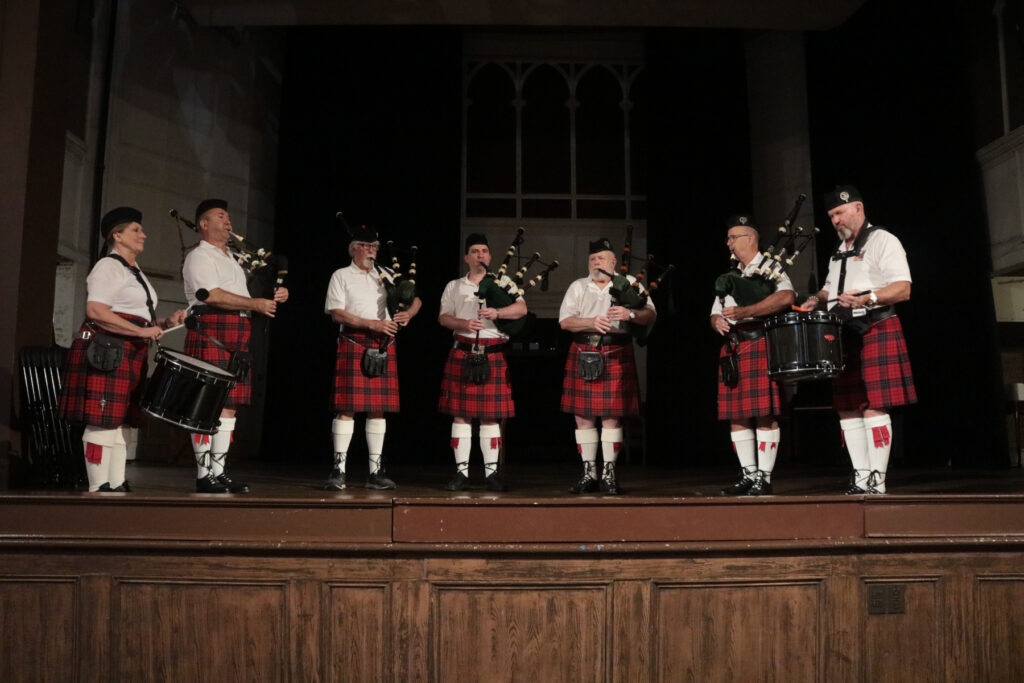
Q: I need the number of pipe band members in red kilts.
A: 7